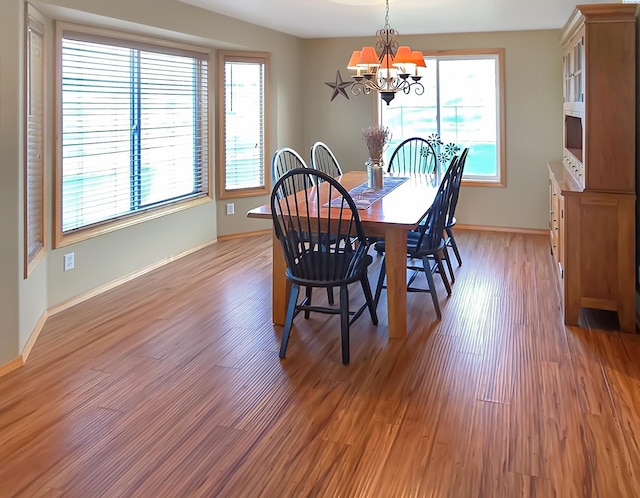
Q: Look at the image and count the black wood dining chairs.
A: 6